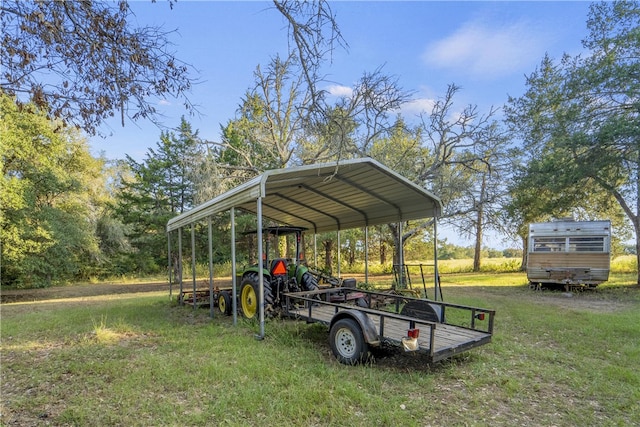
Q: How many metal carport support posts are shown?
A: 11